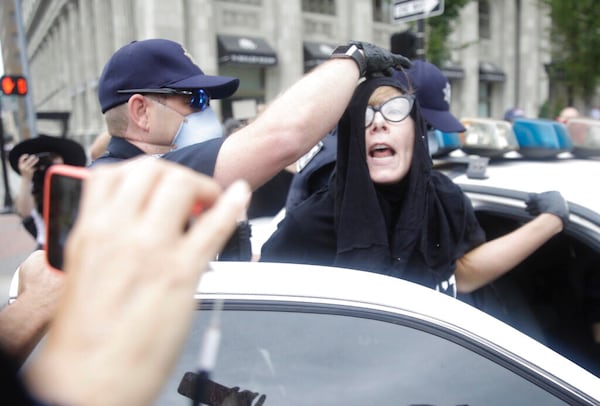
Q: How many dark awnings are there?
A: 4